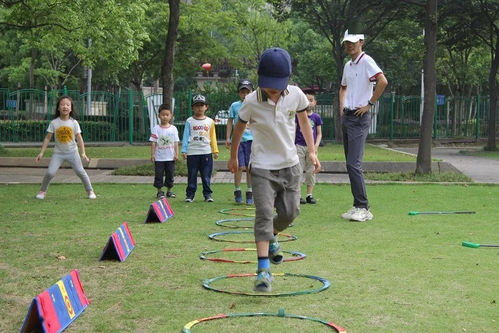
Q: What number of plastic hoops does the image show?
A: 6